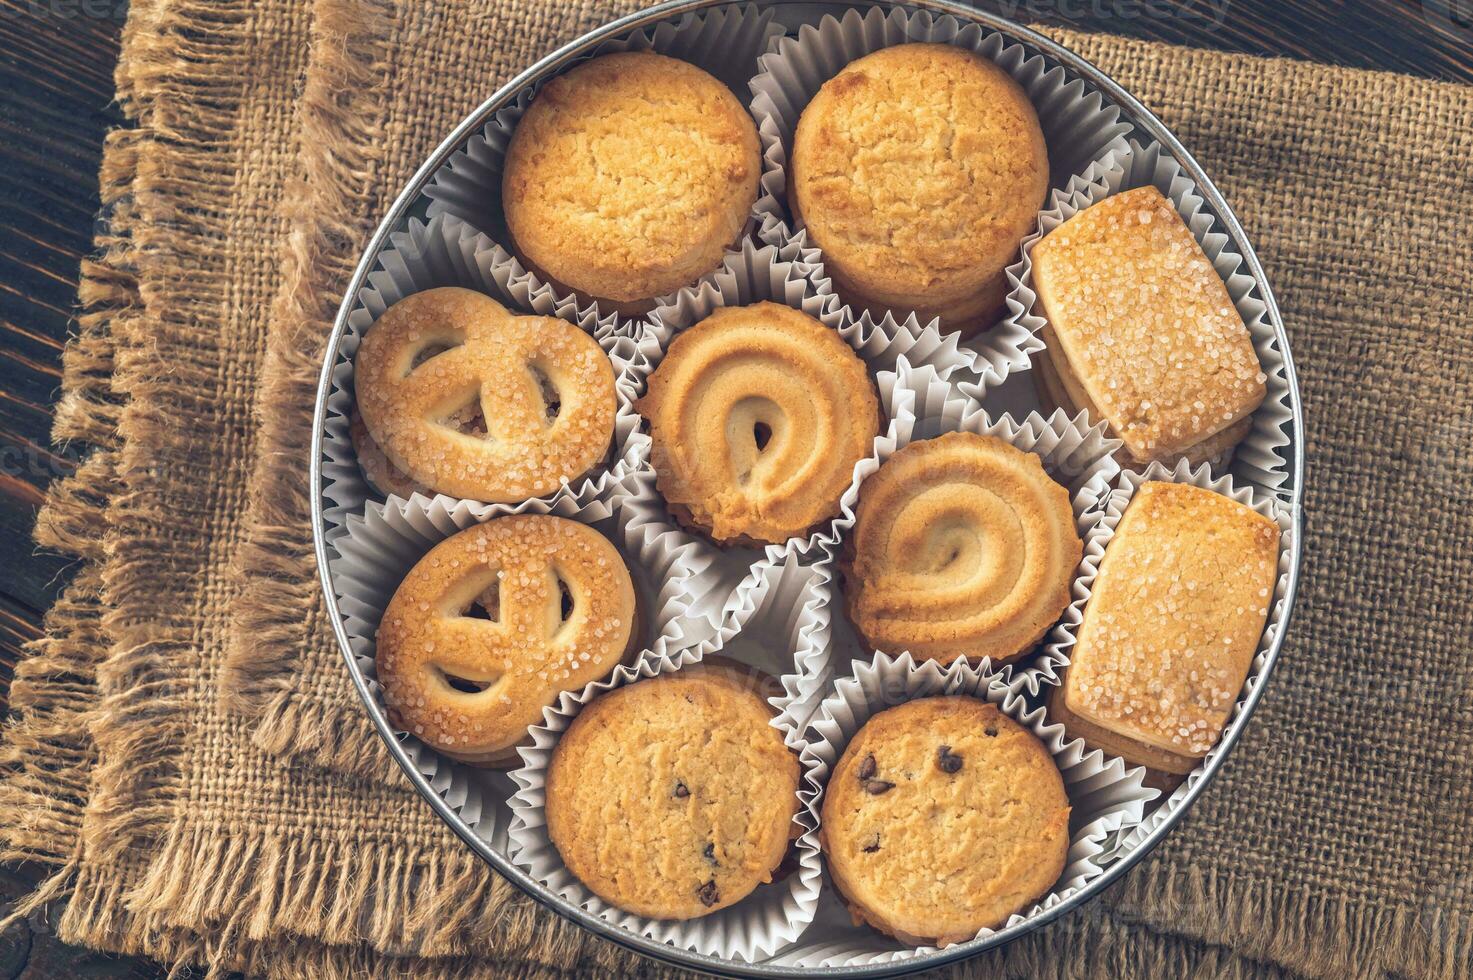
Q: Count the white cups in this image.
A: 10